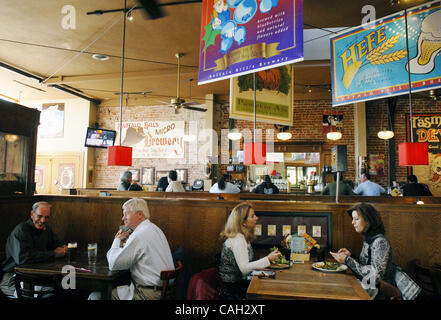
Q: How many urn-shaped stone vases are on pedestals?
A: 0